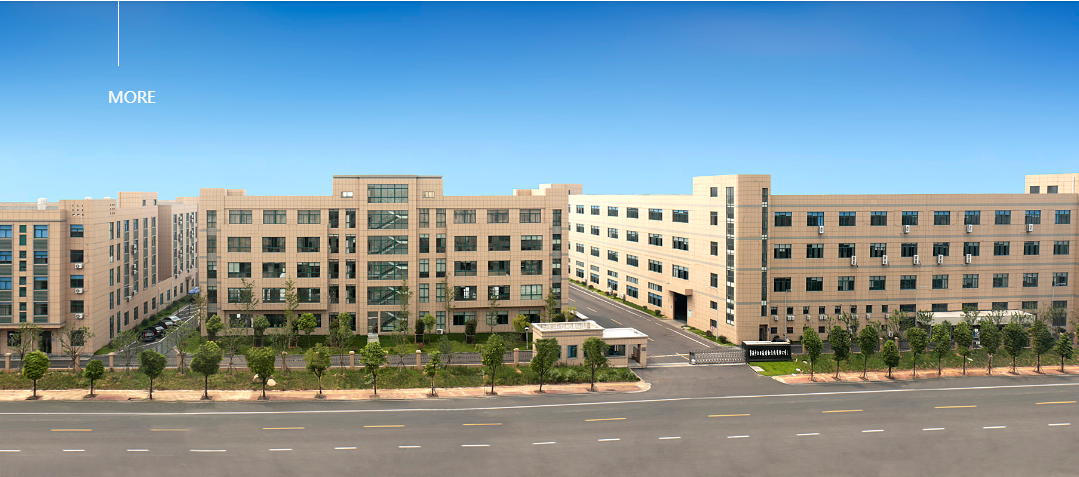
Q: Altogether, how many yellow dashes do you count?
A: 10